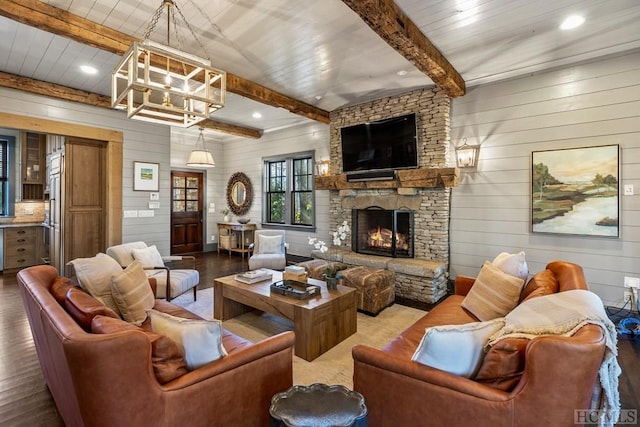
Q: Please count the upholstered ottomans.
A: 2